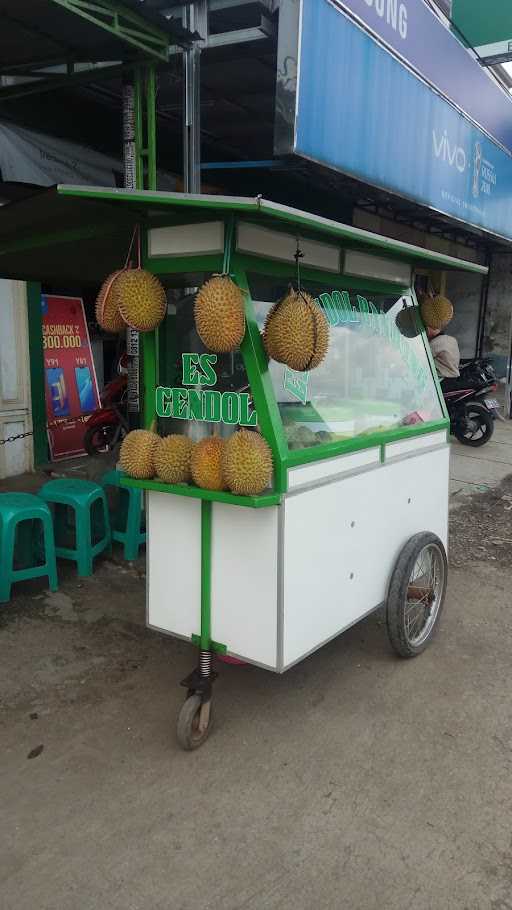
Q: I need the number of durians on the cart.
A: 10